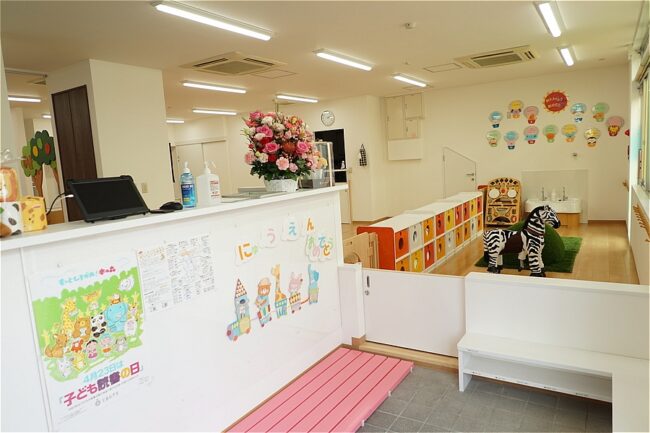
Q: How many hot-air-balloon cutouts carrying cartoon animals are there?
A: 12